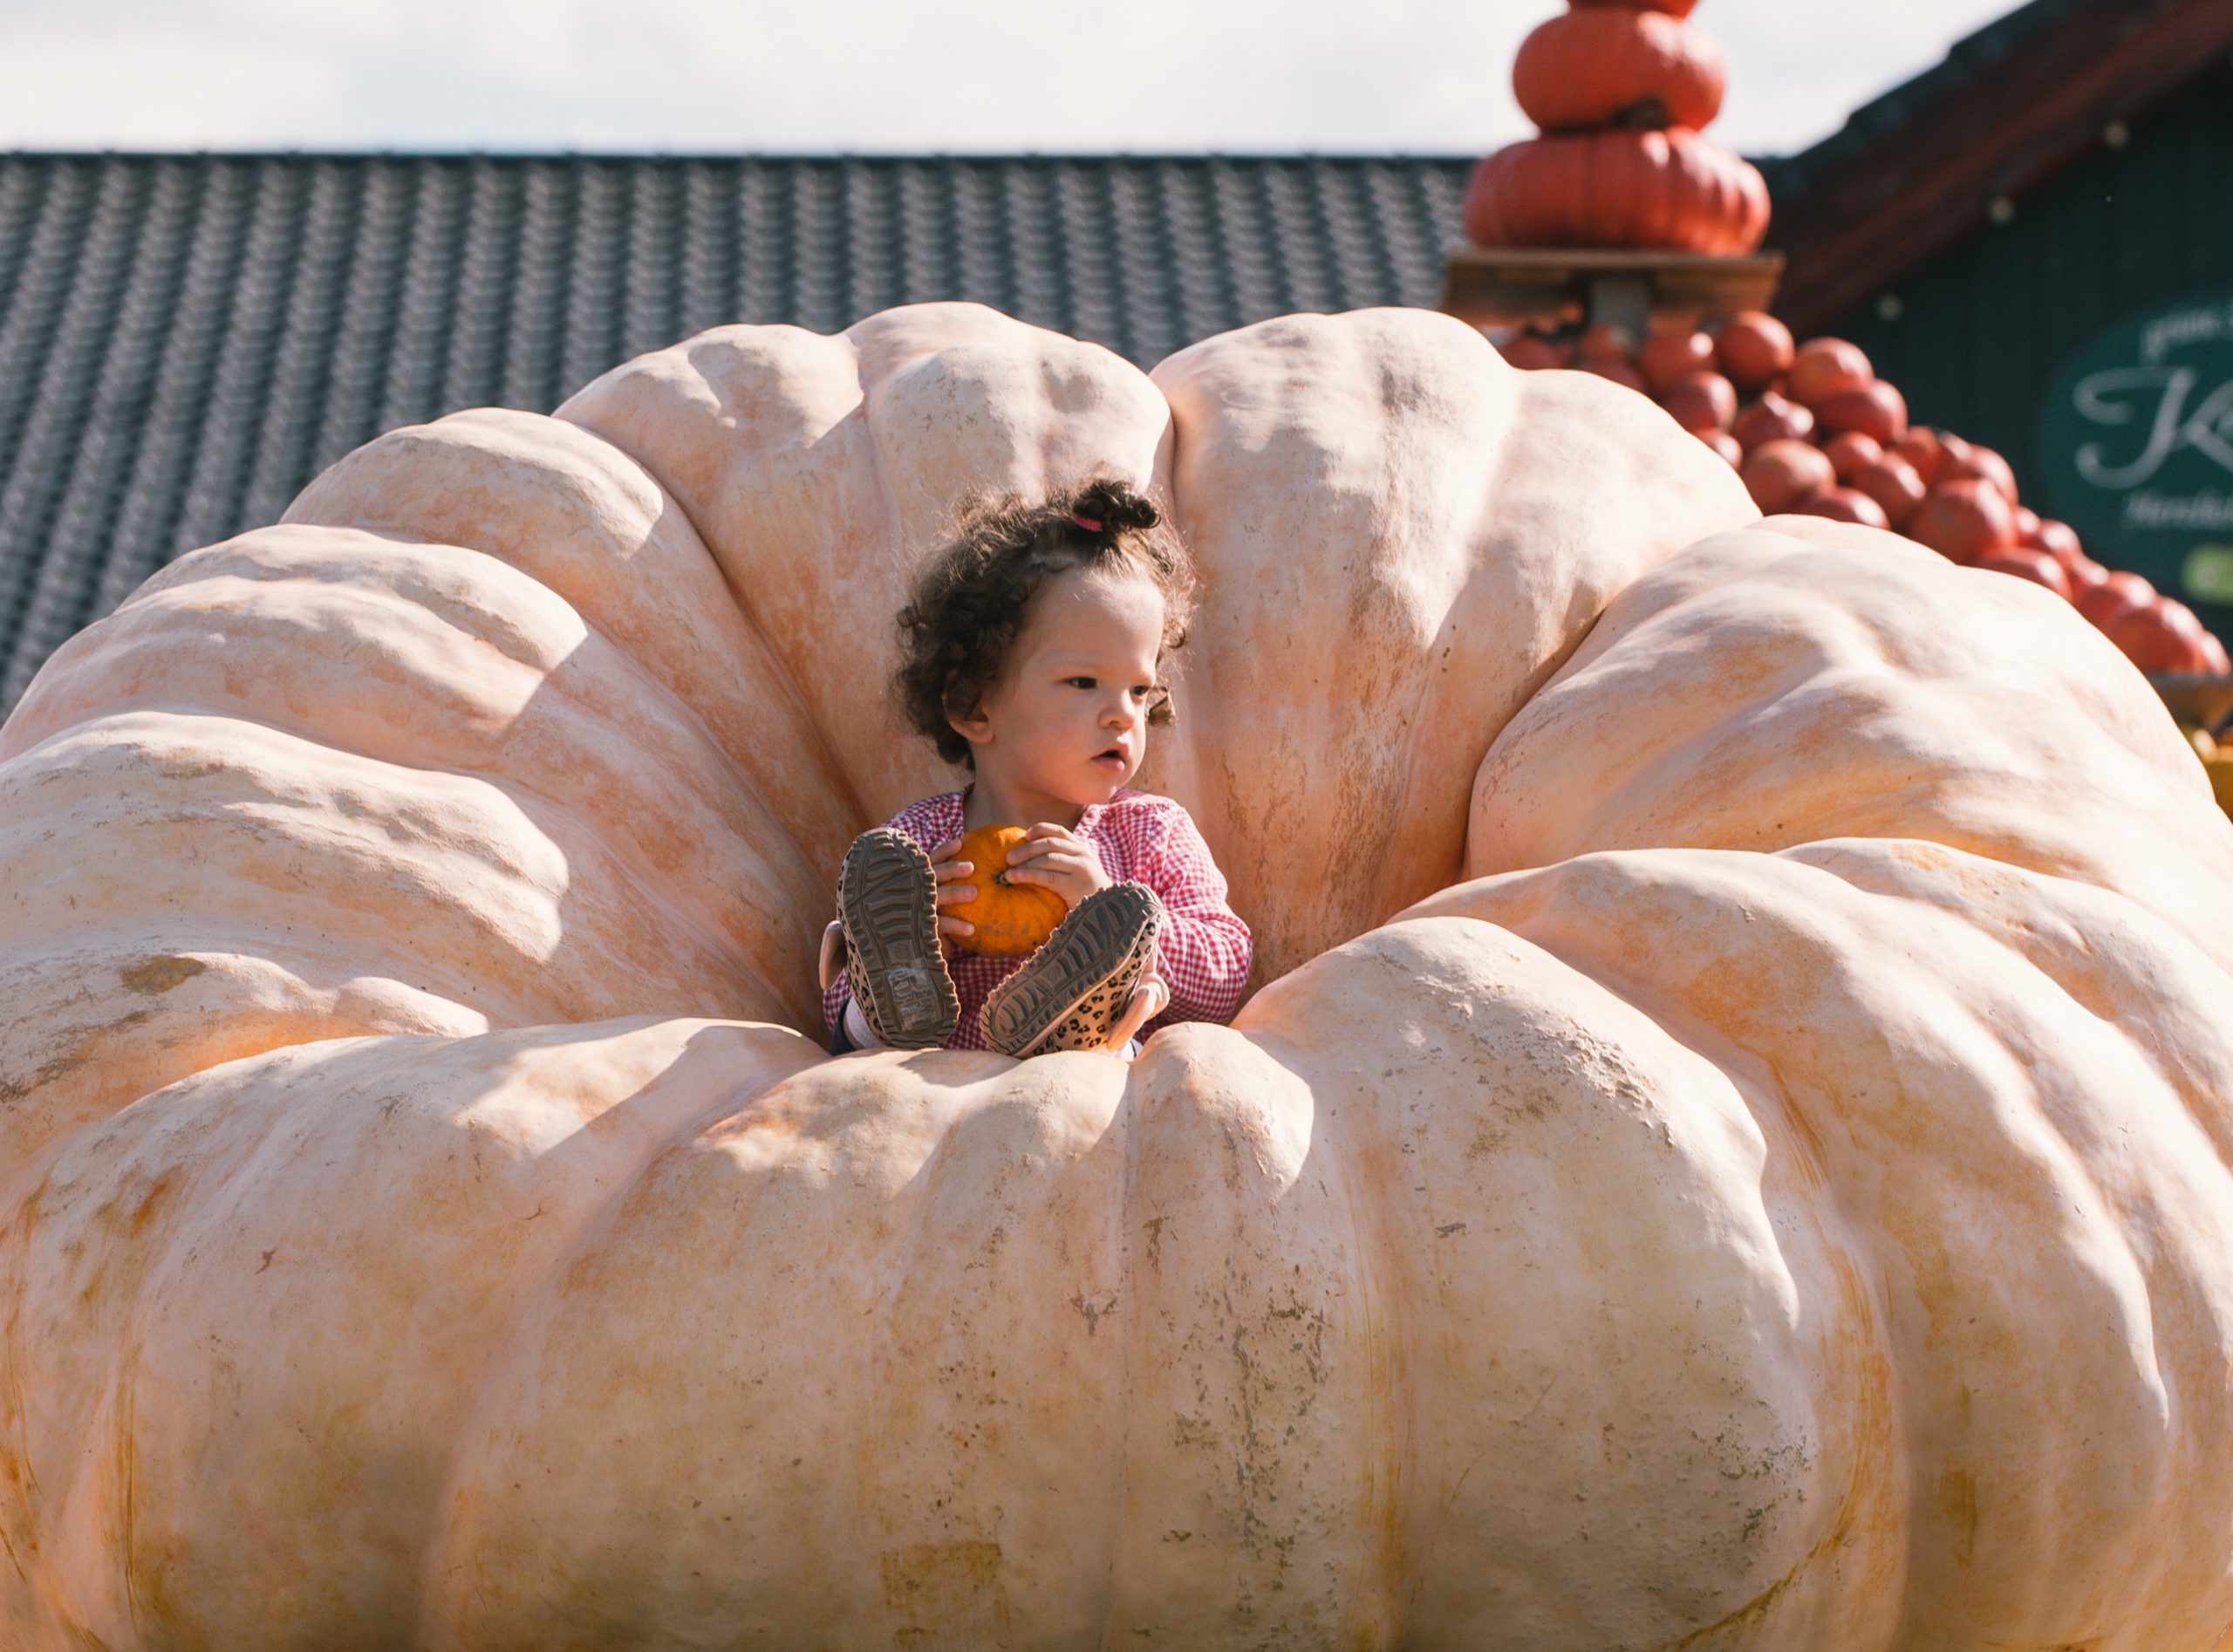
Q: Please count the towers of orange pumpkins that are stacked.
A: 1